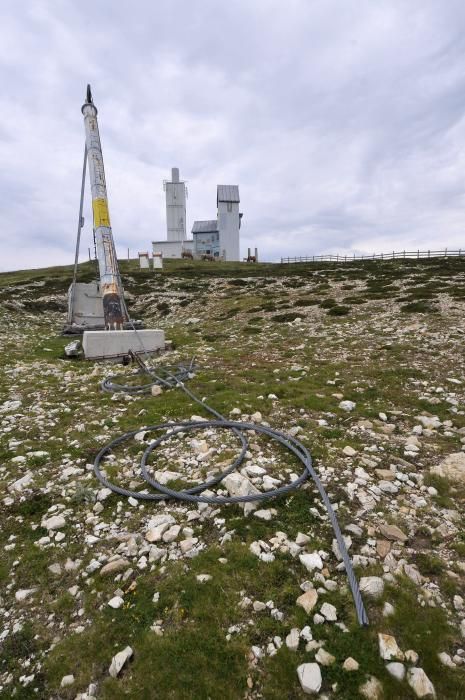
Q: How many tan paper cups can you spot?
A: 0